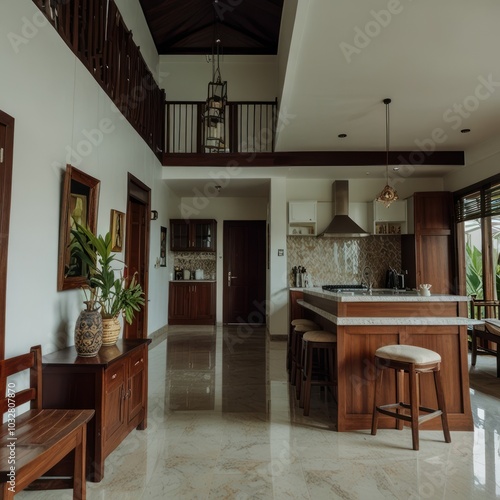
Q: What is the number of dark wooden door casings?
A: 3